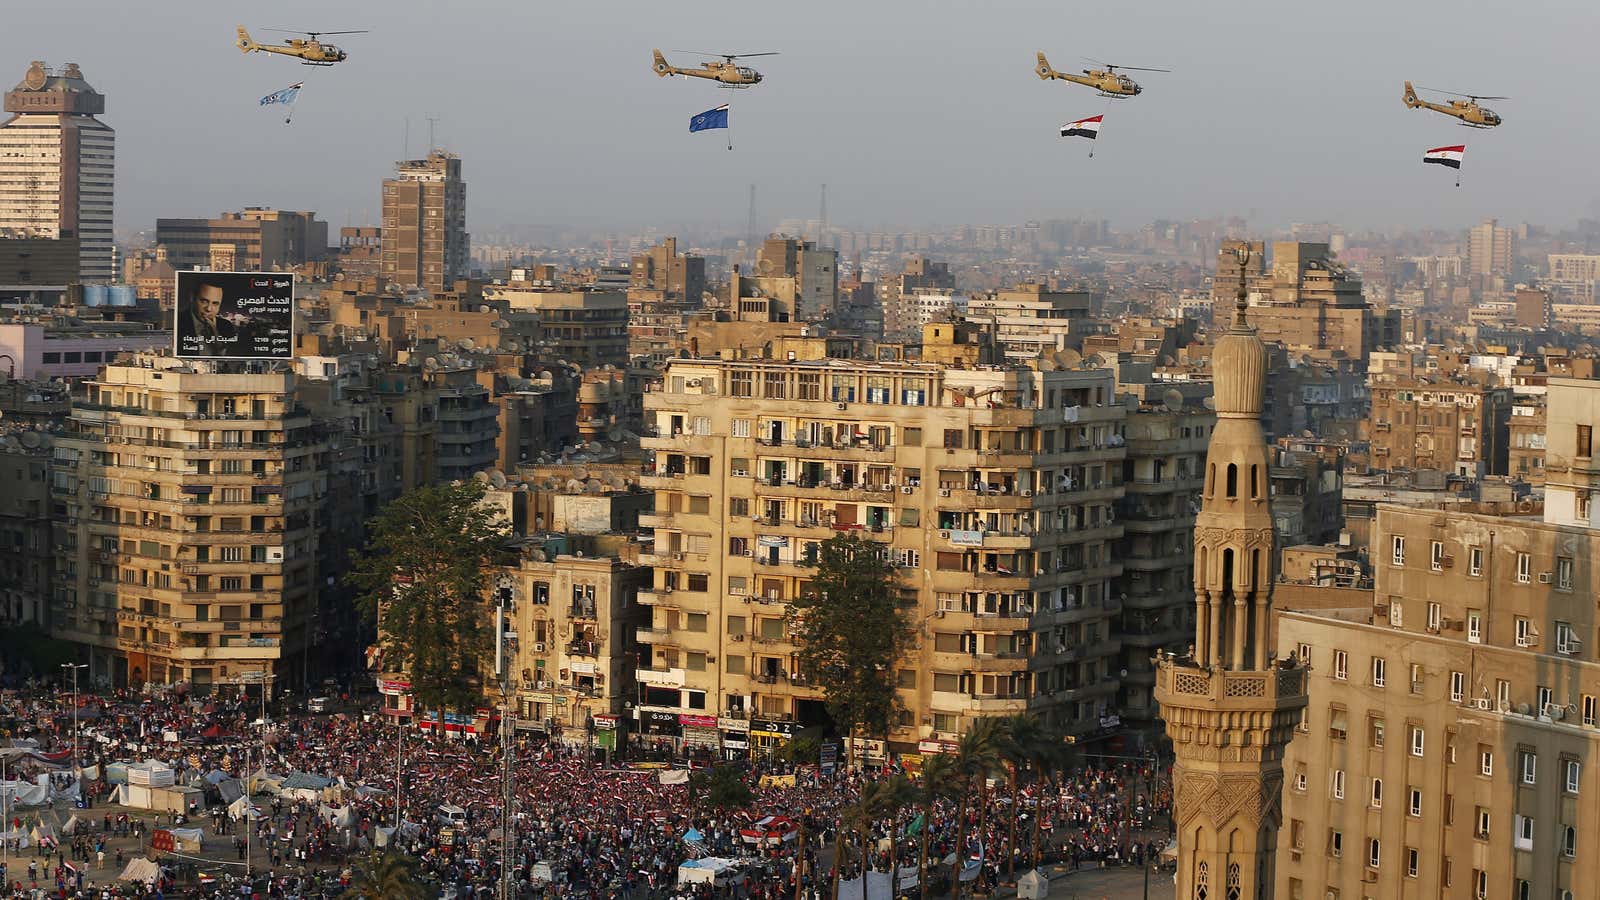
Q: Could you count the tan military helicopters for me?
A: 4